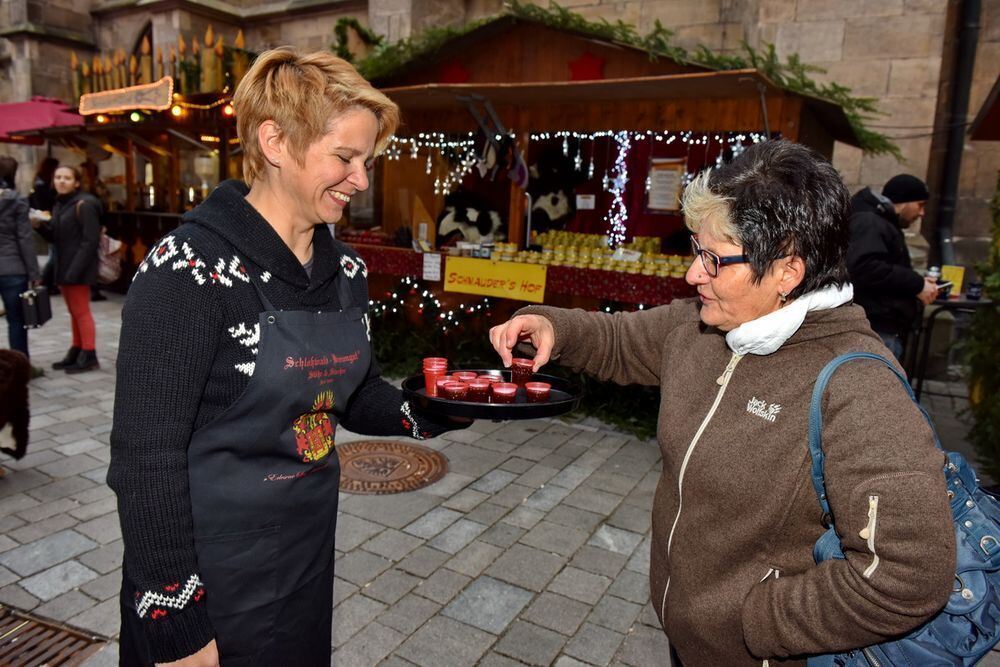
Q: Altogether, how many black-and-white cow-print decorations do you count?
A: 2